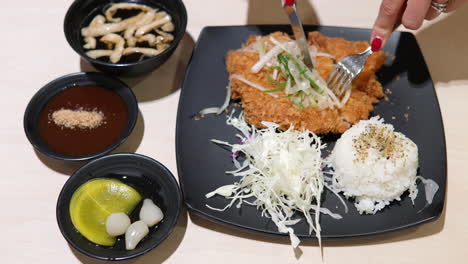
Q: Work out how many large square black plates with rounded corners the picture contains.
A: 1